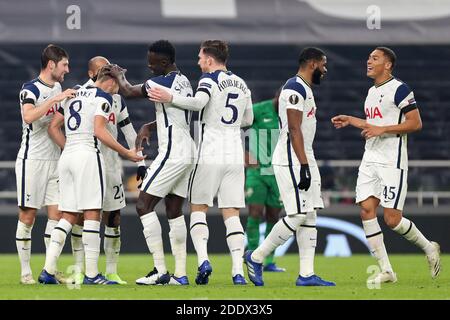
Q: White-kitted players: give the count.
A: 7